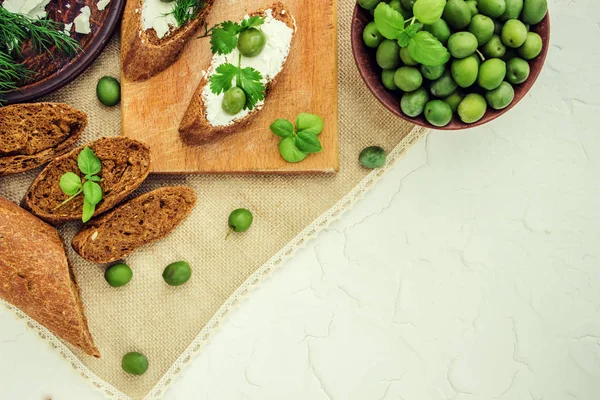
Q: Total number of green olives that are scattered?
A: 6